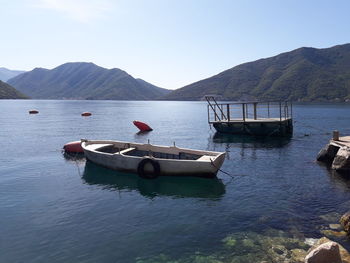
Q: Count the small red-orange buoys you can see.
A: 4